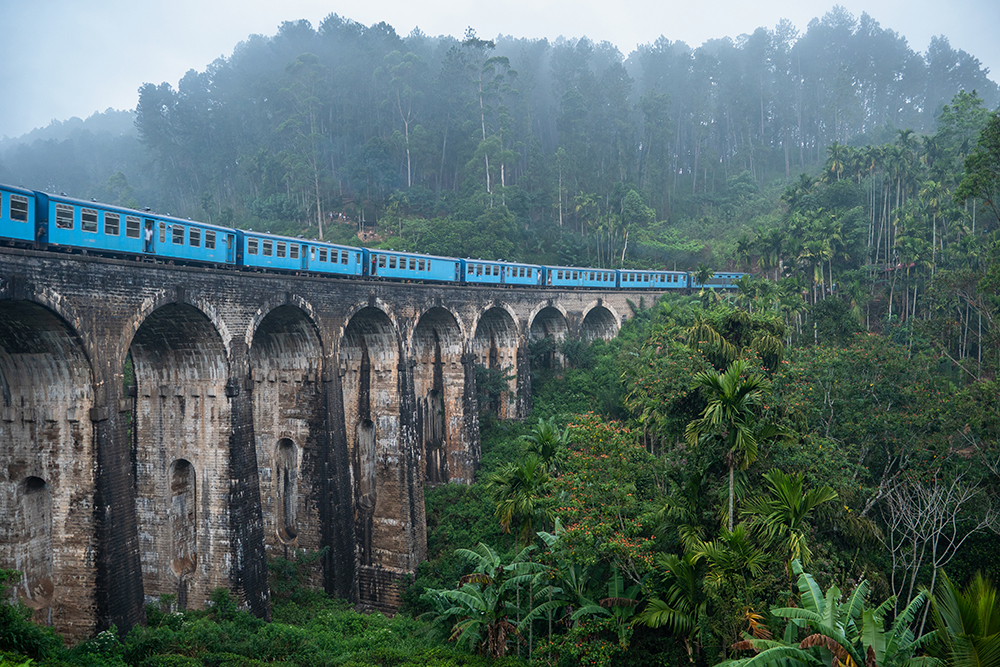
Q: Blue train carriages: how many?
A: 8